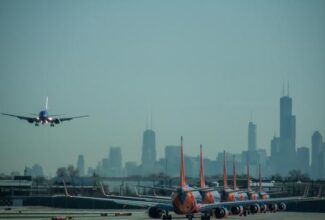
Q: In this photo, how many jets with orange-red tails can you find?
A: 6